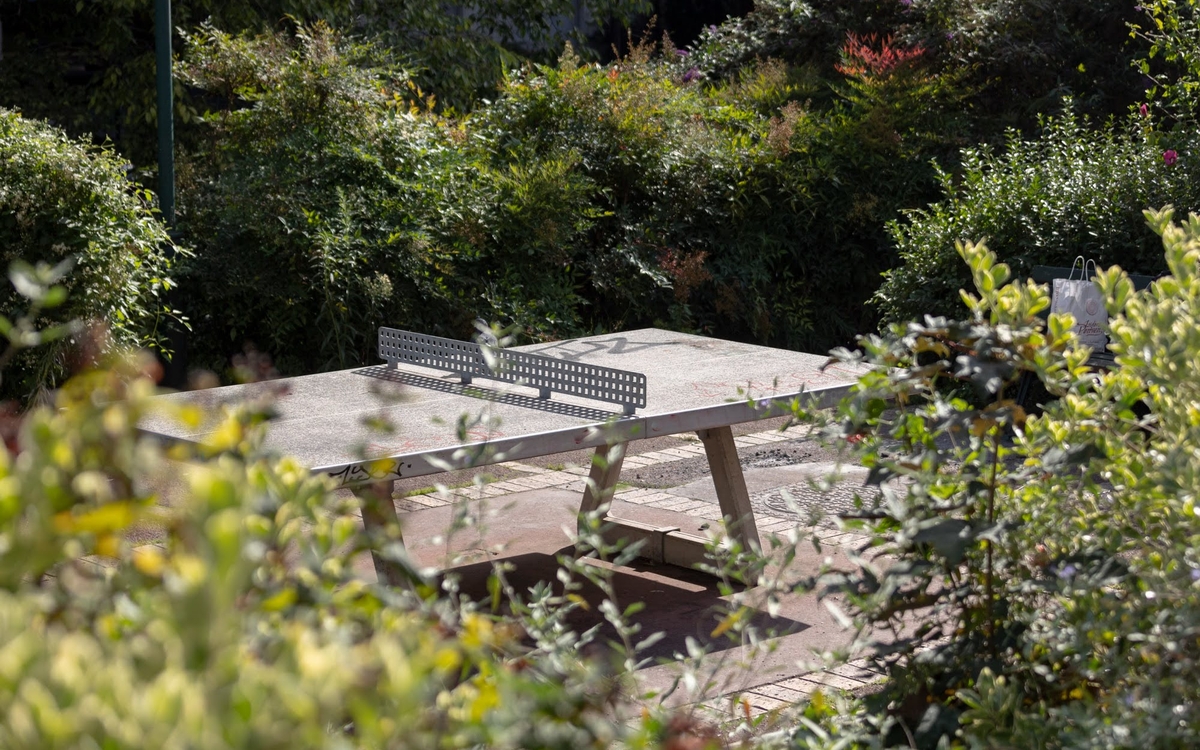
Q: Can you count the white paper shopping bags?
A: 1